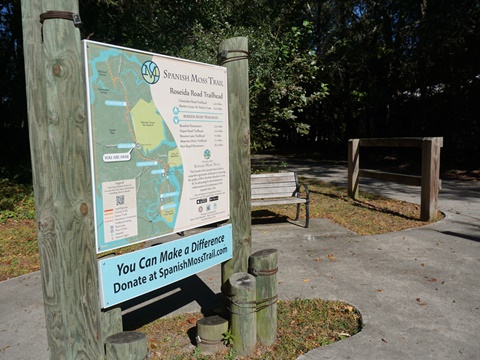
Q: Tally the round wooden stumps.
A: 4